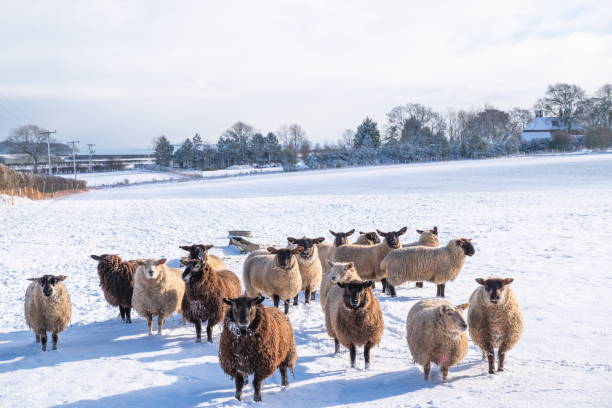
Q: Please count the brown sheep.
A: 4